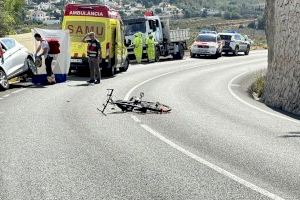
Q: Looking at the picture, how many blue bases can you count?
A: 1